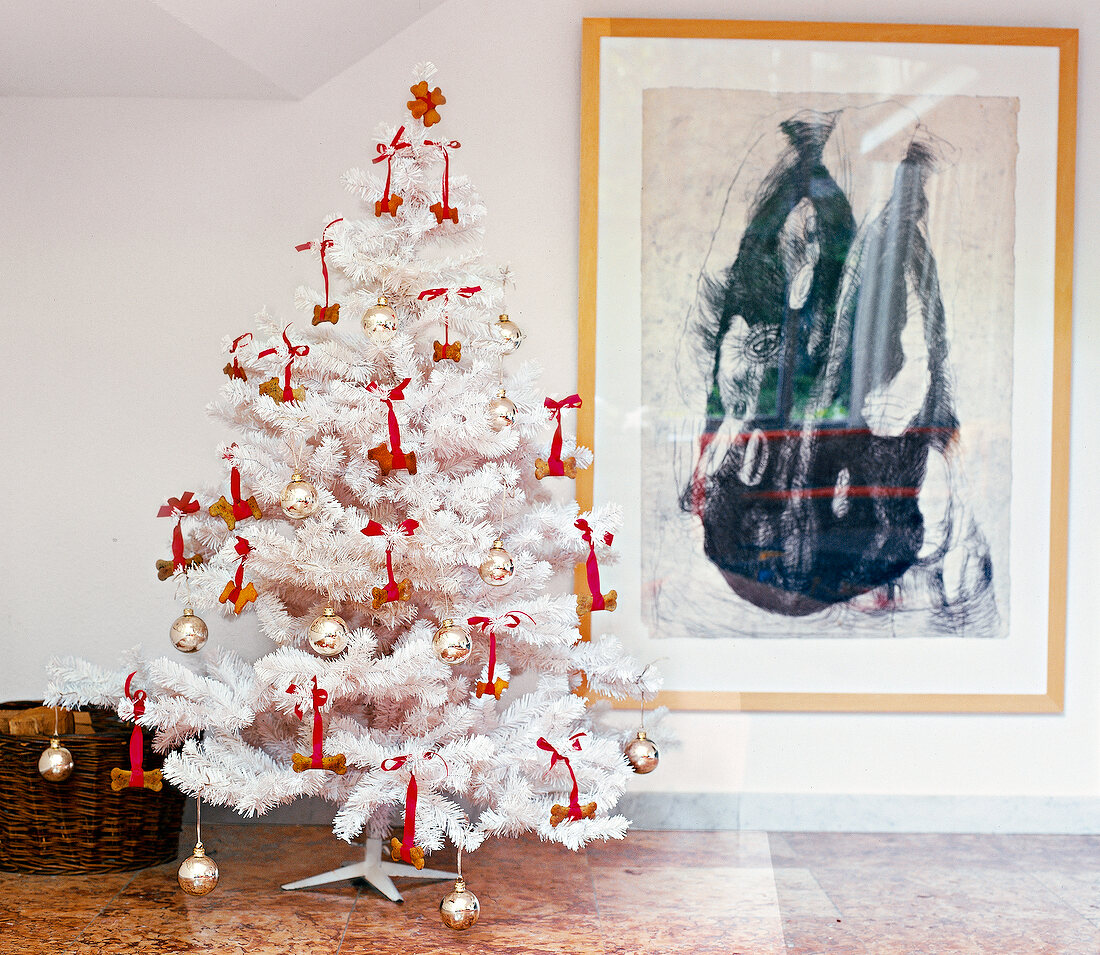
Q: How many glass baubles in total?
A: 12